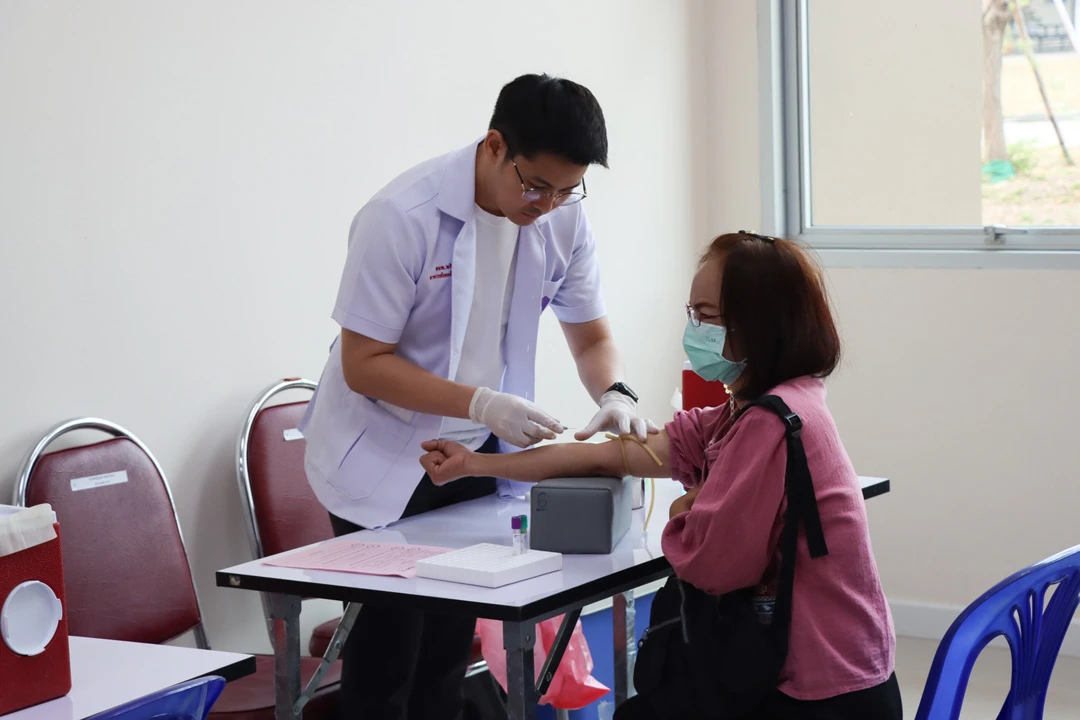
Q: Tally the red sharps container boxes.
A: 2